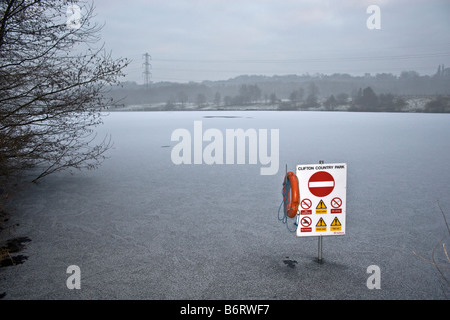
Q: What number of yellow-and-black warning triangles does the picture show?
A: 3